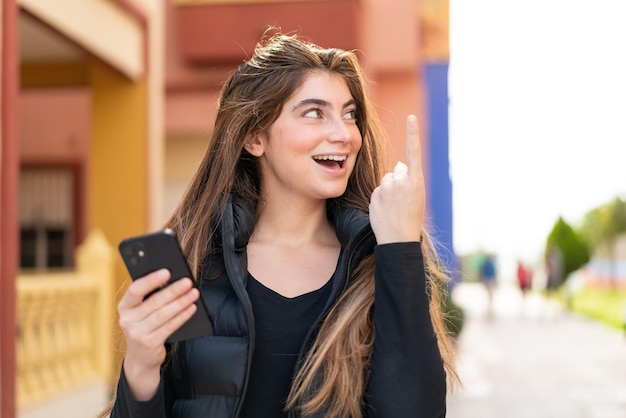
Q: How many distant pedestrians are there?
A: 3